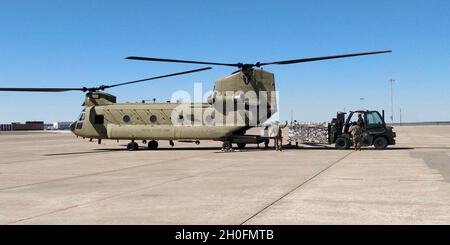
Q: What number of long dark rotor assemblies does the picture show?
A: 2